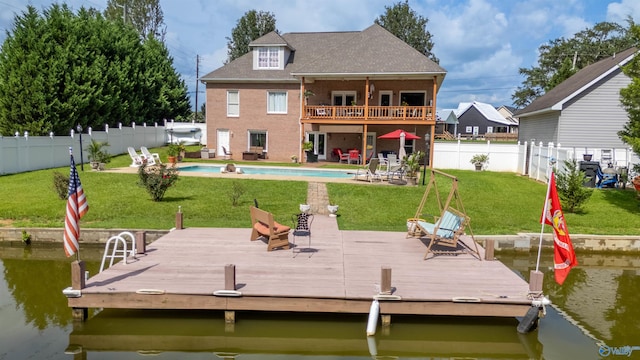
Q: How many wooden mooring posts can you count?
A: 7